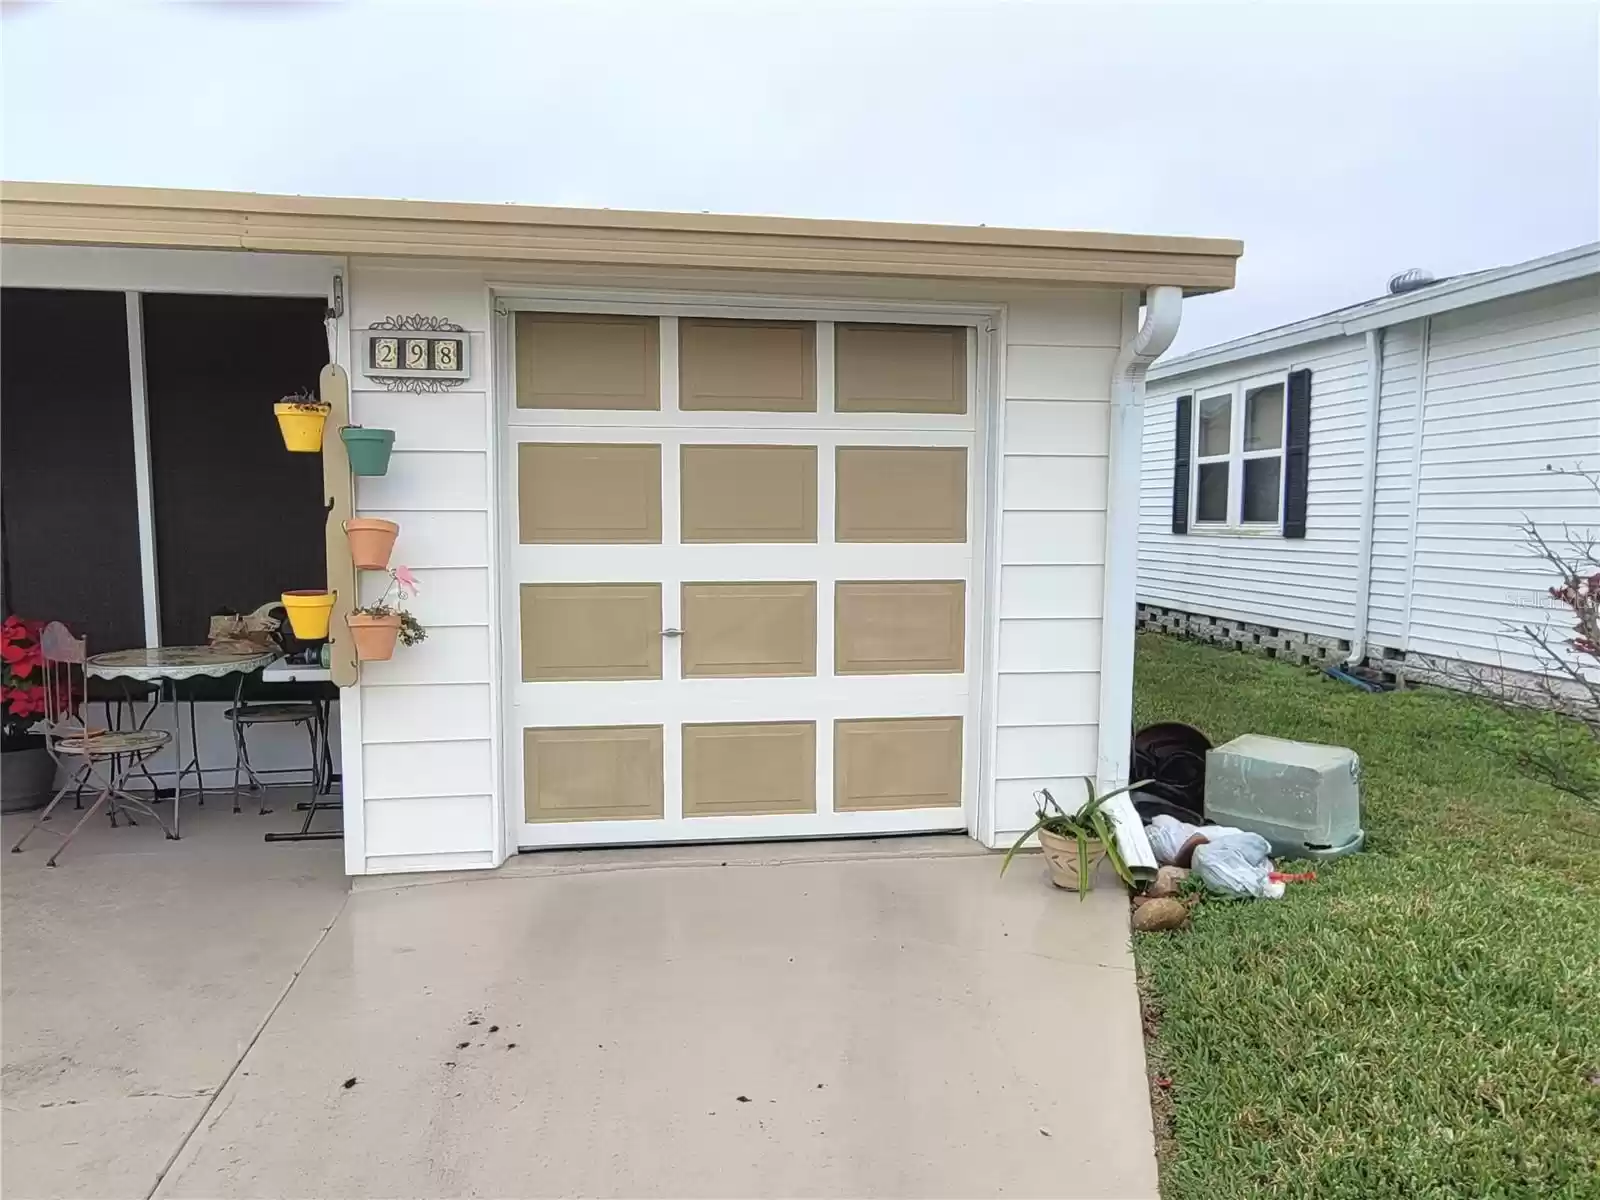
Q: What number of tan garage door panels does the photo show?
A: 12